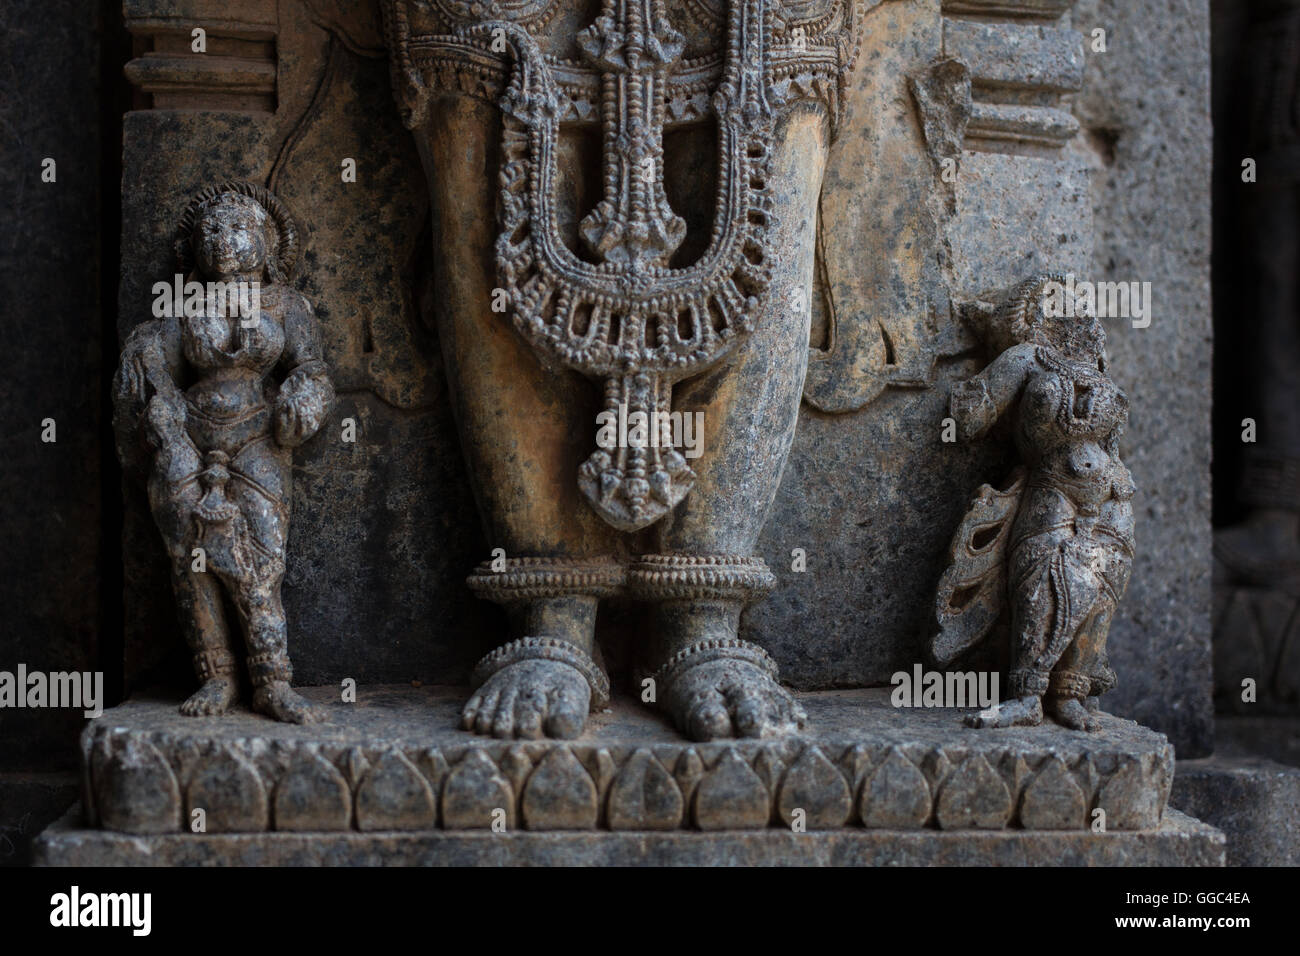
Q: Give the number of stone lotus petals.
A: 13